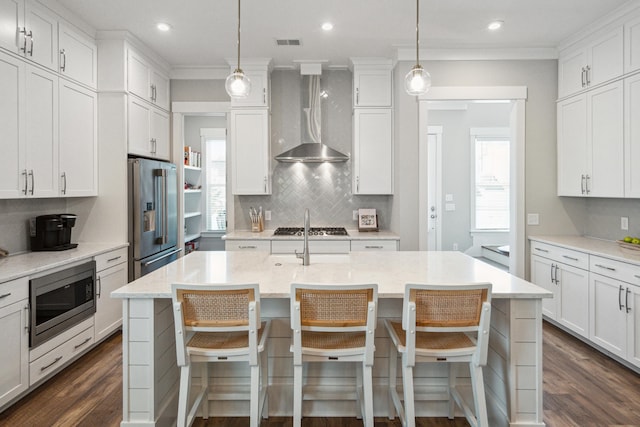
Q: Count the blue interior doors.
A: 0